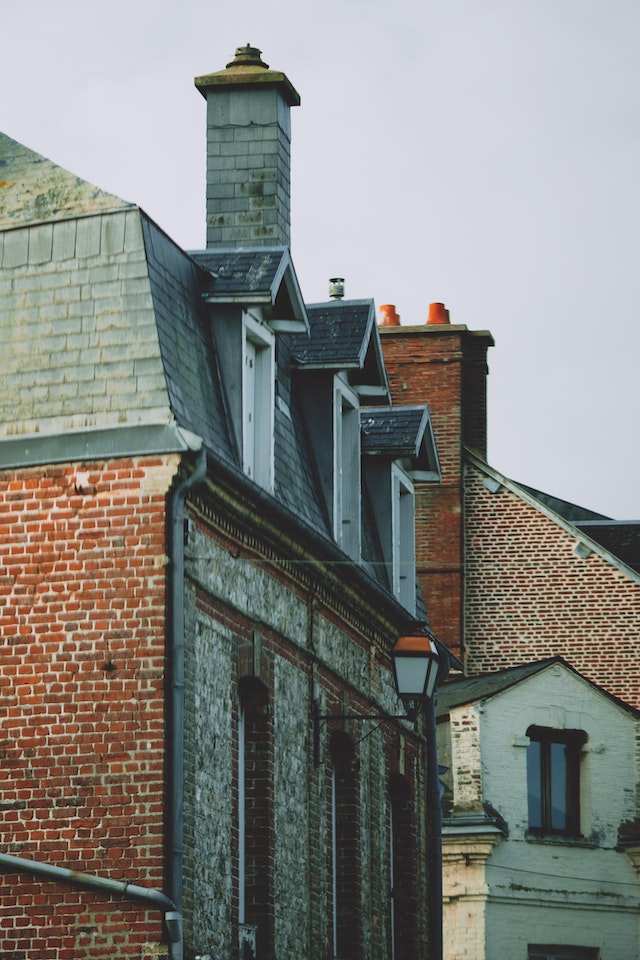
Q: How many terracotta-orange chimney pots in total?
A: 2